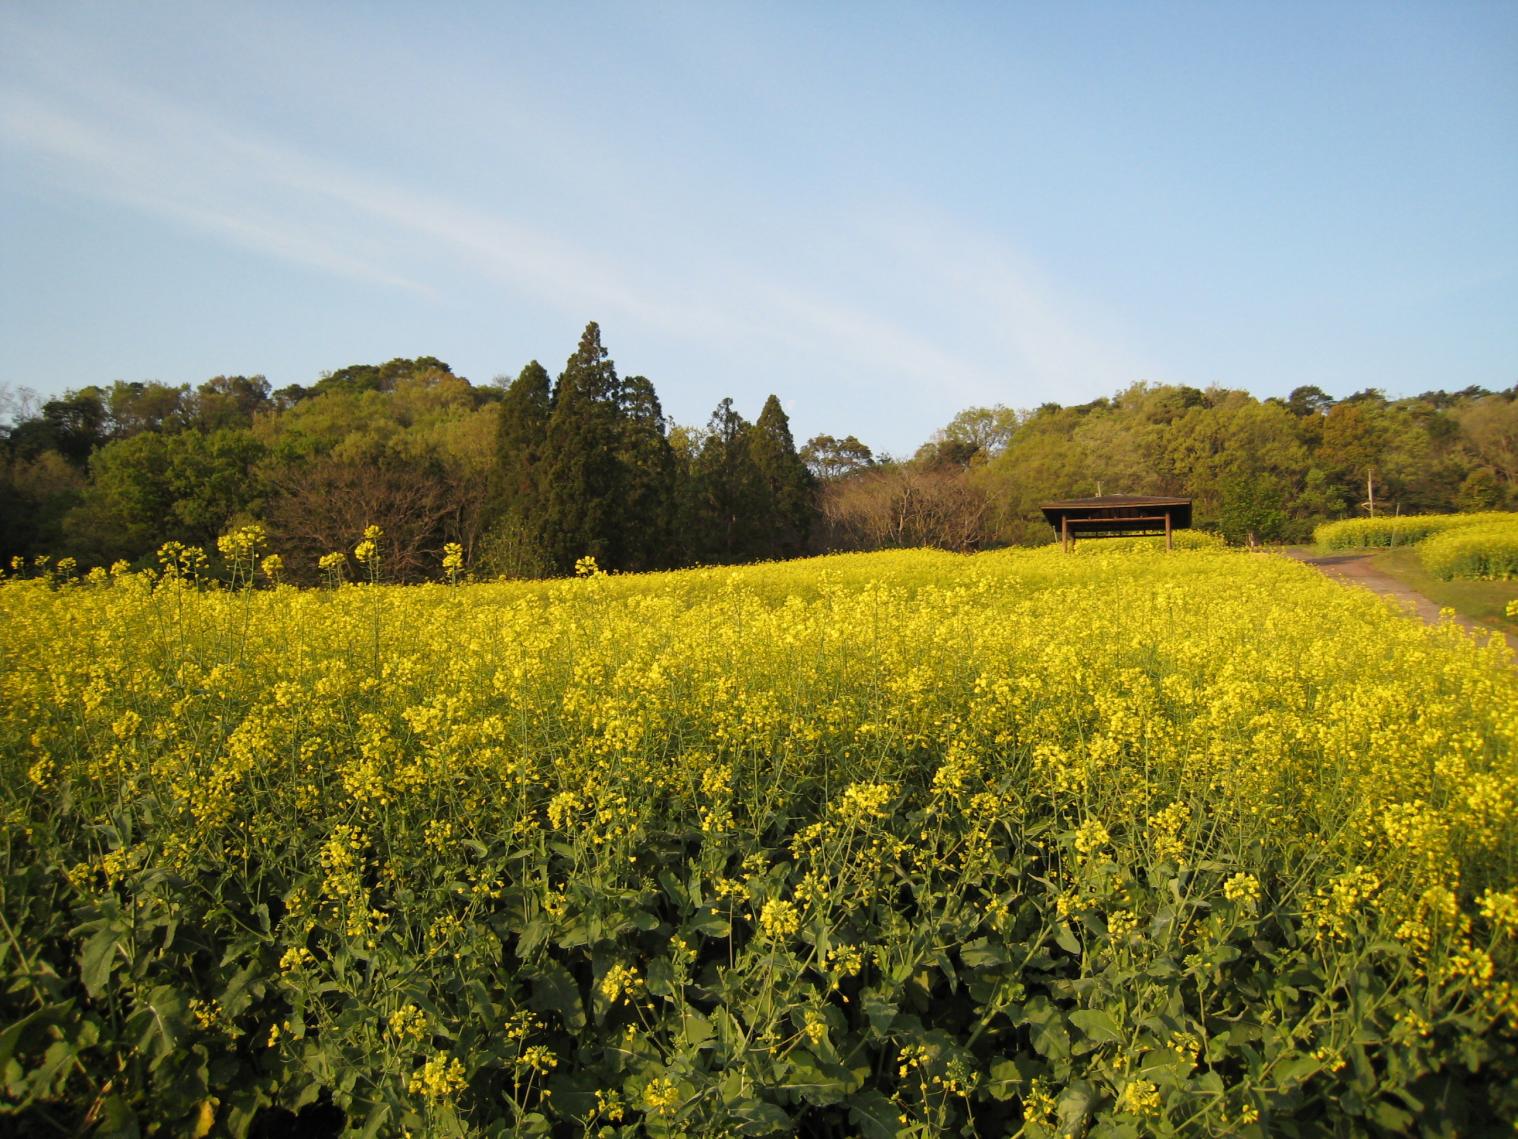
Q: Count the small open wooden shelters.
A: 1